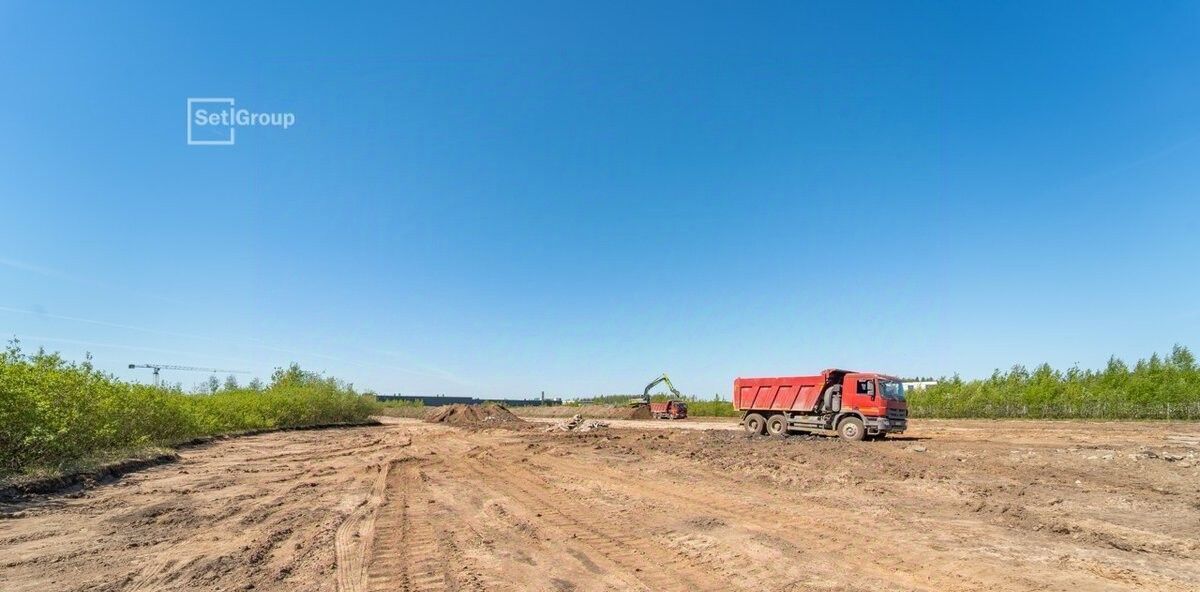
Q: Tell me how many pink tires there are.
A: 0